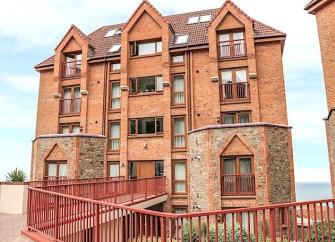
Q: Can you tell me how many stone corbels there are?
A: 6